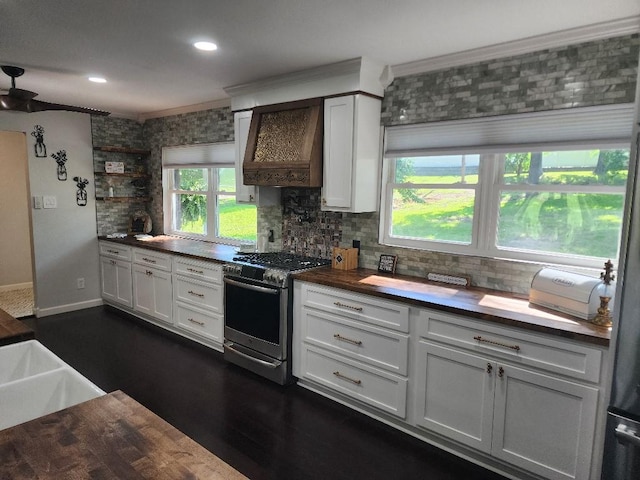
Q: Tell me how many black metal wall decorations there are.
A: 3